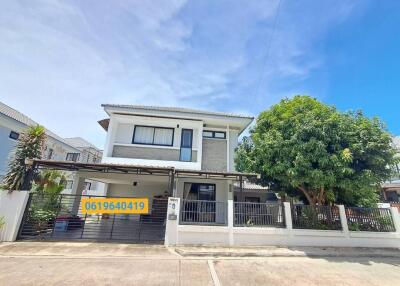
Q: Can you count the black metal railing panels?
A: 4